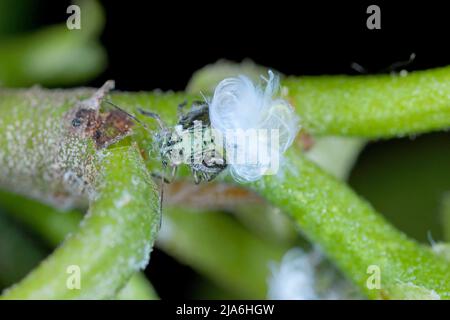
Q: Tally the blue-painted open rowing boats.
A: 0